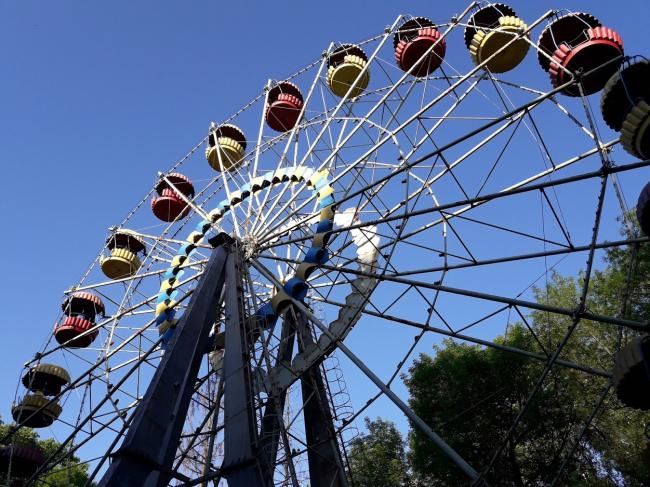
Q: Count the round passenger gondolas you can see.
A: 14